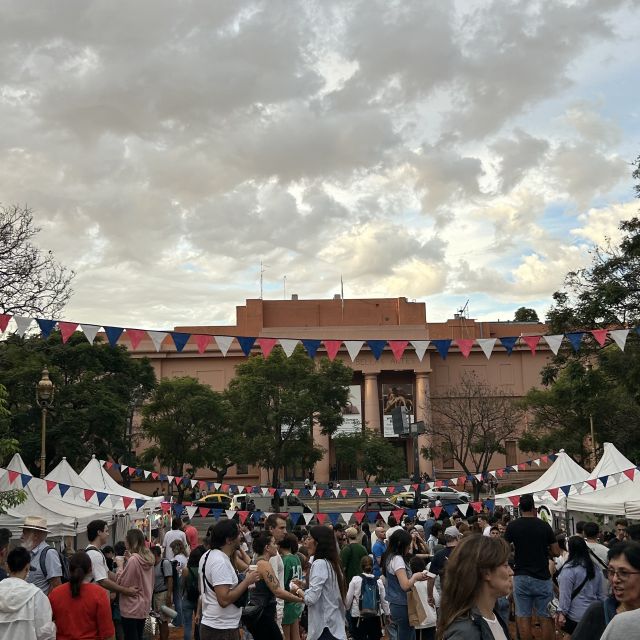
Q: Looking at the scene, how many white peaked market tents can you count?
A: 5